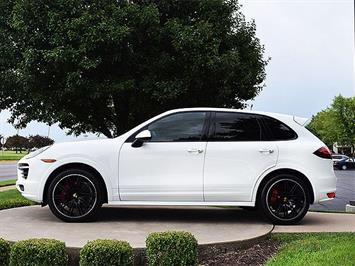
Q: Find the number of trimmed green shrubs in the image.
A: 4